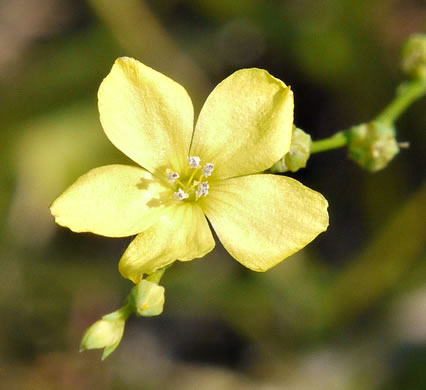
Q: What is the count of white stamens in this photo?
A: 5